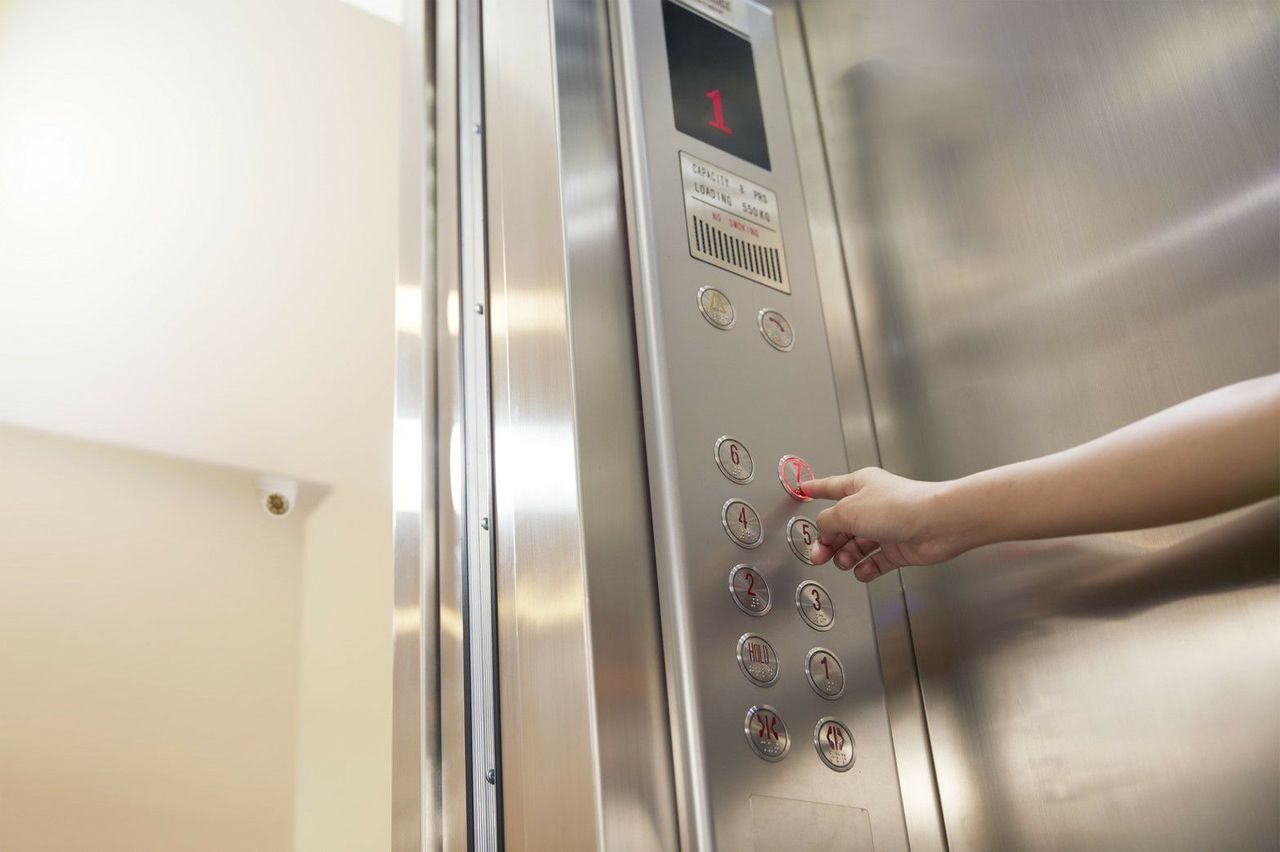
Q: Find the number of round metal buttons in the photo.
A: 12